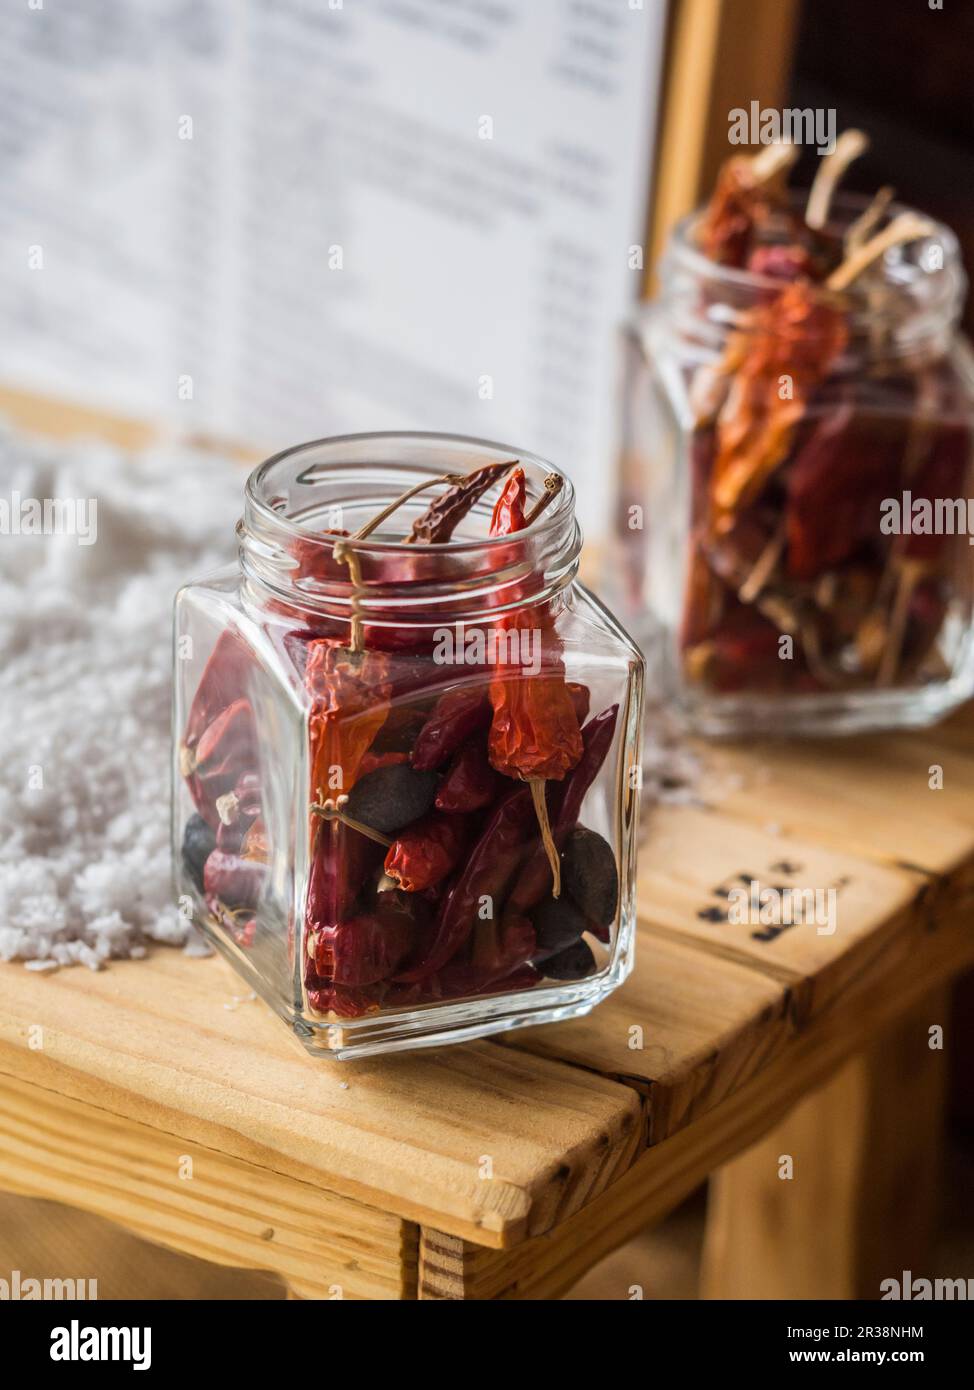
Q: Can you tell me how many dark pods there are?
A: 5